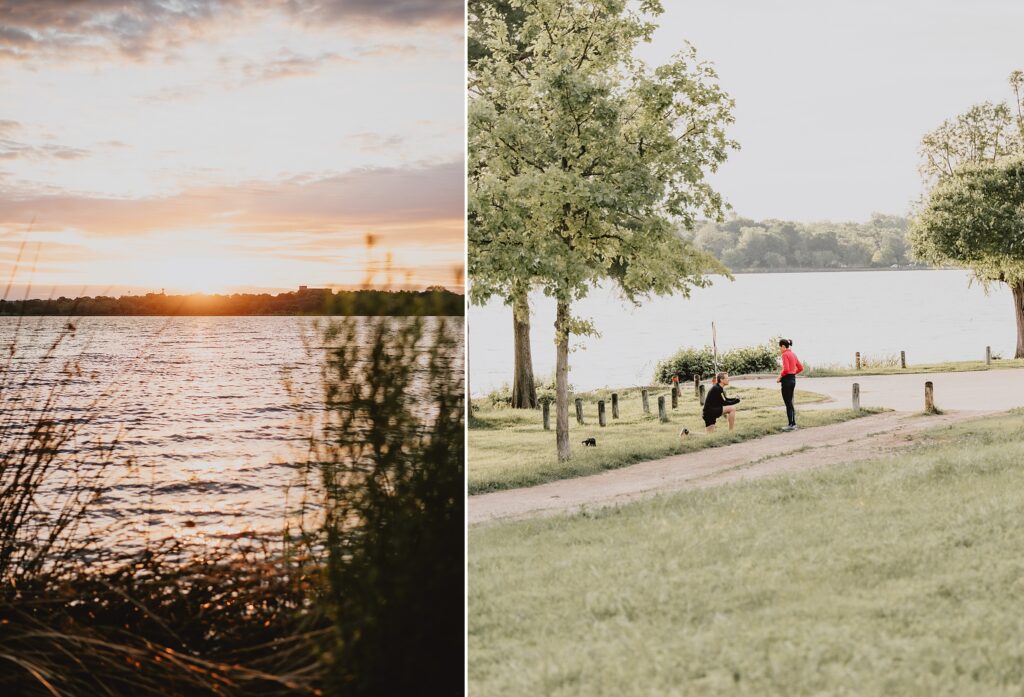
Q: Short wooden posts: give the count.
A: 15